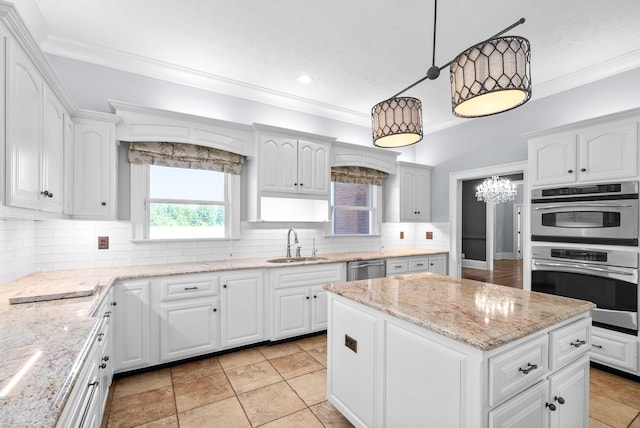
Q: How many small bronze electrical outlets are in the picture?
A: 4